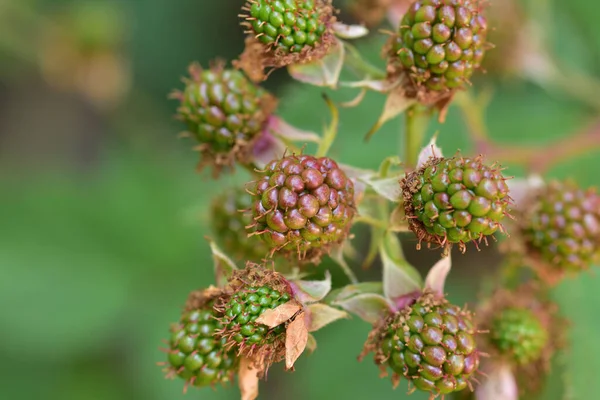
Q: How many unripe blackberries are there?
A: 11